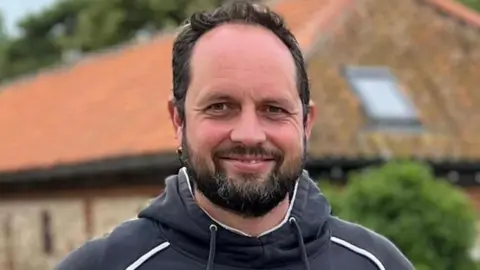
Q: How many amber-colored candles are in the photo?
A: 0